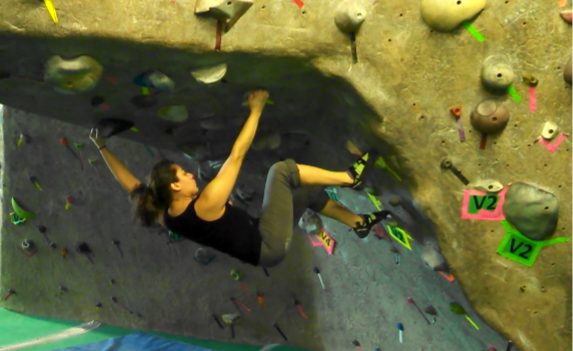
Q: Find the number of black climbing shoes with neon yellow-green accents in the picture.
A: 2